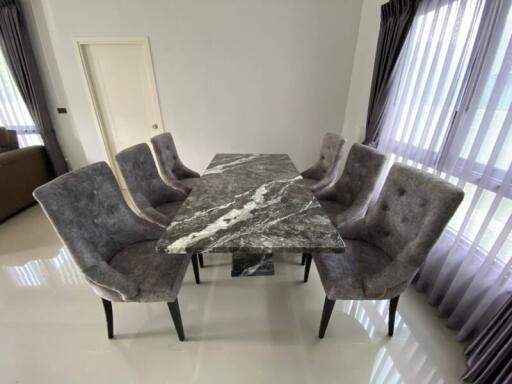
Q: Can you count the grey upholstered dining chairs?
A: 6